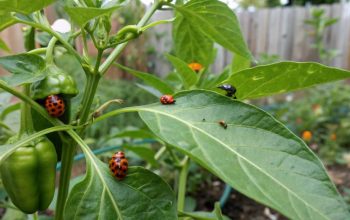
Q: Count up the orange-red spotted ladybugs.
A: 3